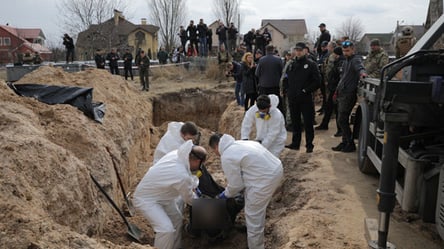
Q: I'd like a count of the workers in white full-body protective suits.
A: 4